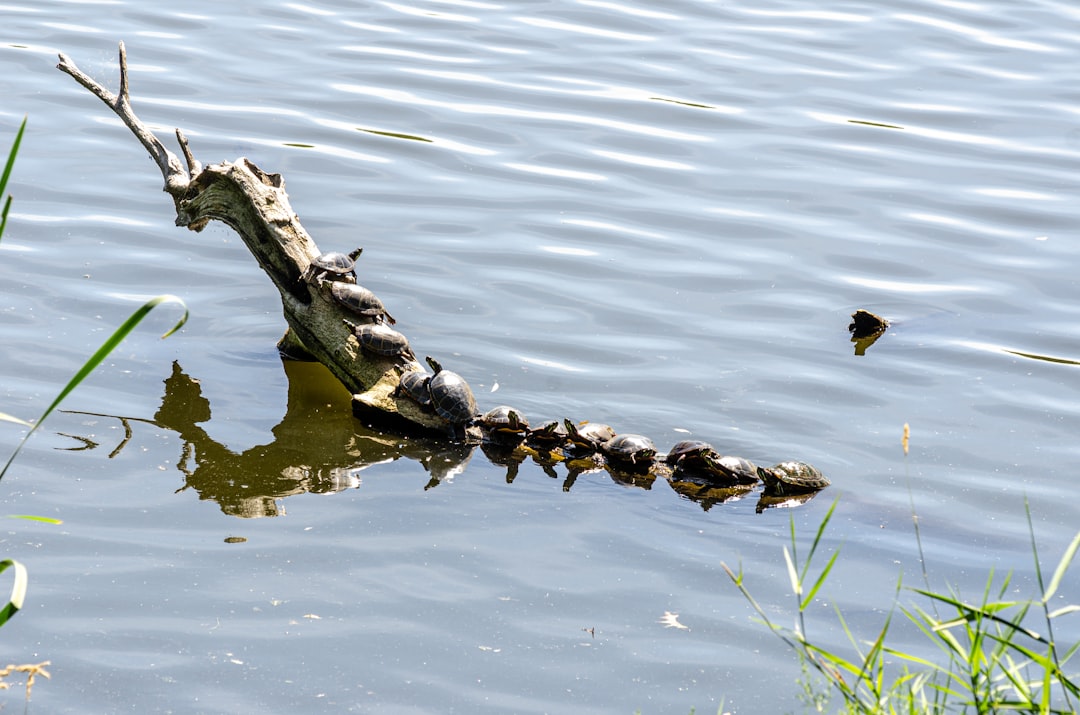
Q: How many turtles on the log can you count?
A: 12